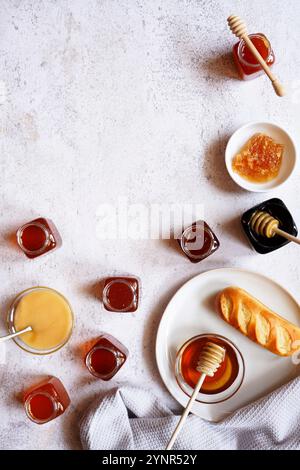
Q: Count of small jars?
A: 6